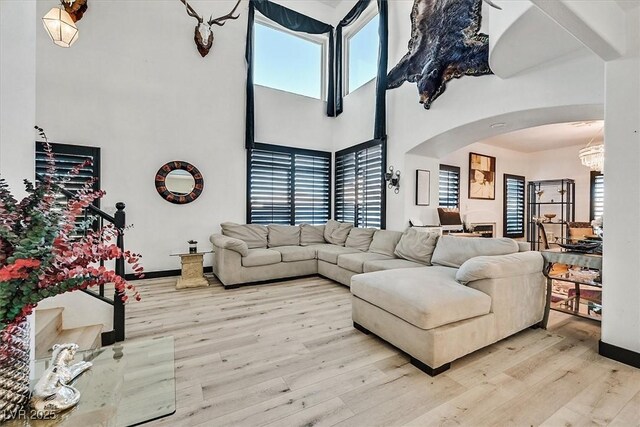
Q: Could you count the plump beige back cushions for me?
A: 8